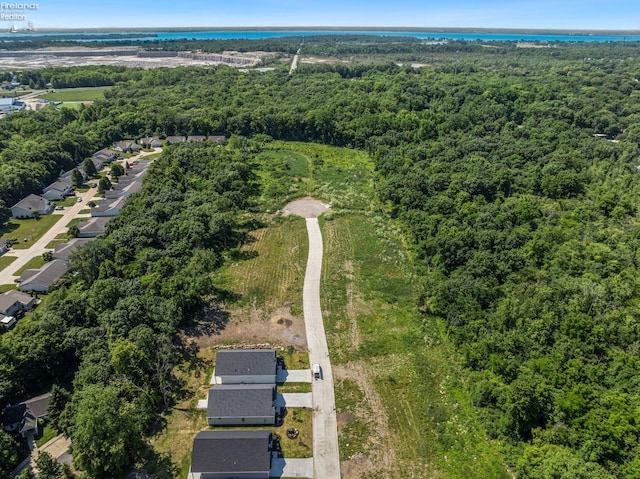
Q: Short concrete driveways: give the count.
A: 3